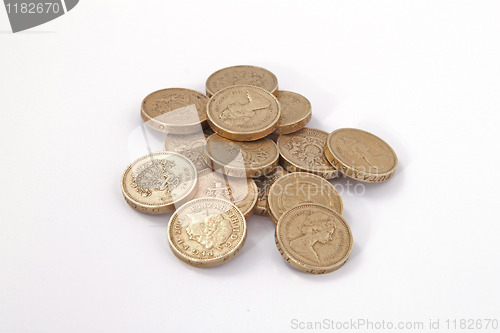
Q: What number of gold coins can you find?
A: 14